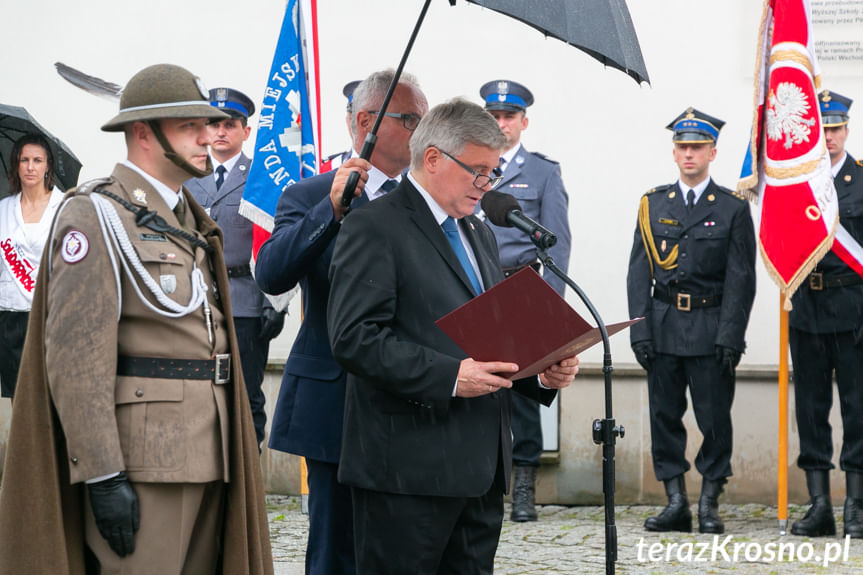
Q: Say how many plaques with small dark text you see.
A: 1